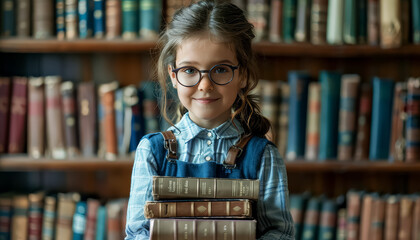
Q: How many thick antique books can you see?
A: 3